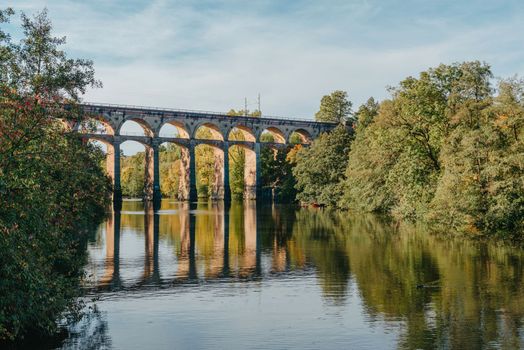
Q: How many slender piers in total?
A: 5